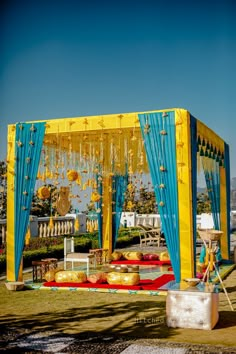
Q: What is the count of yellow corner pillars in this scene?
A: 4